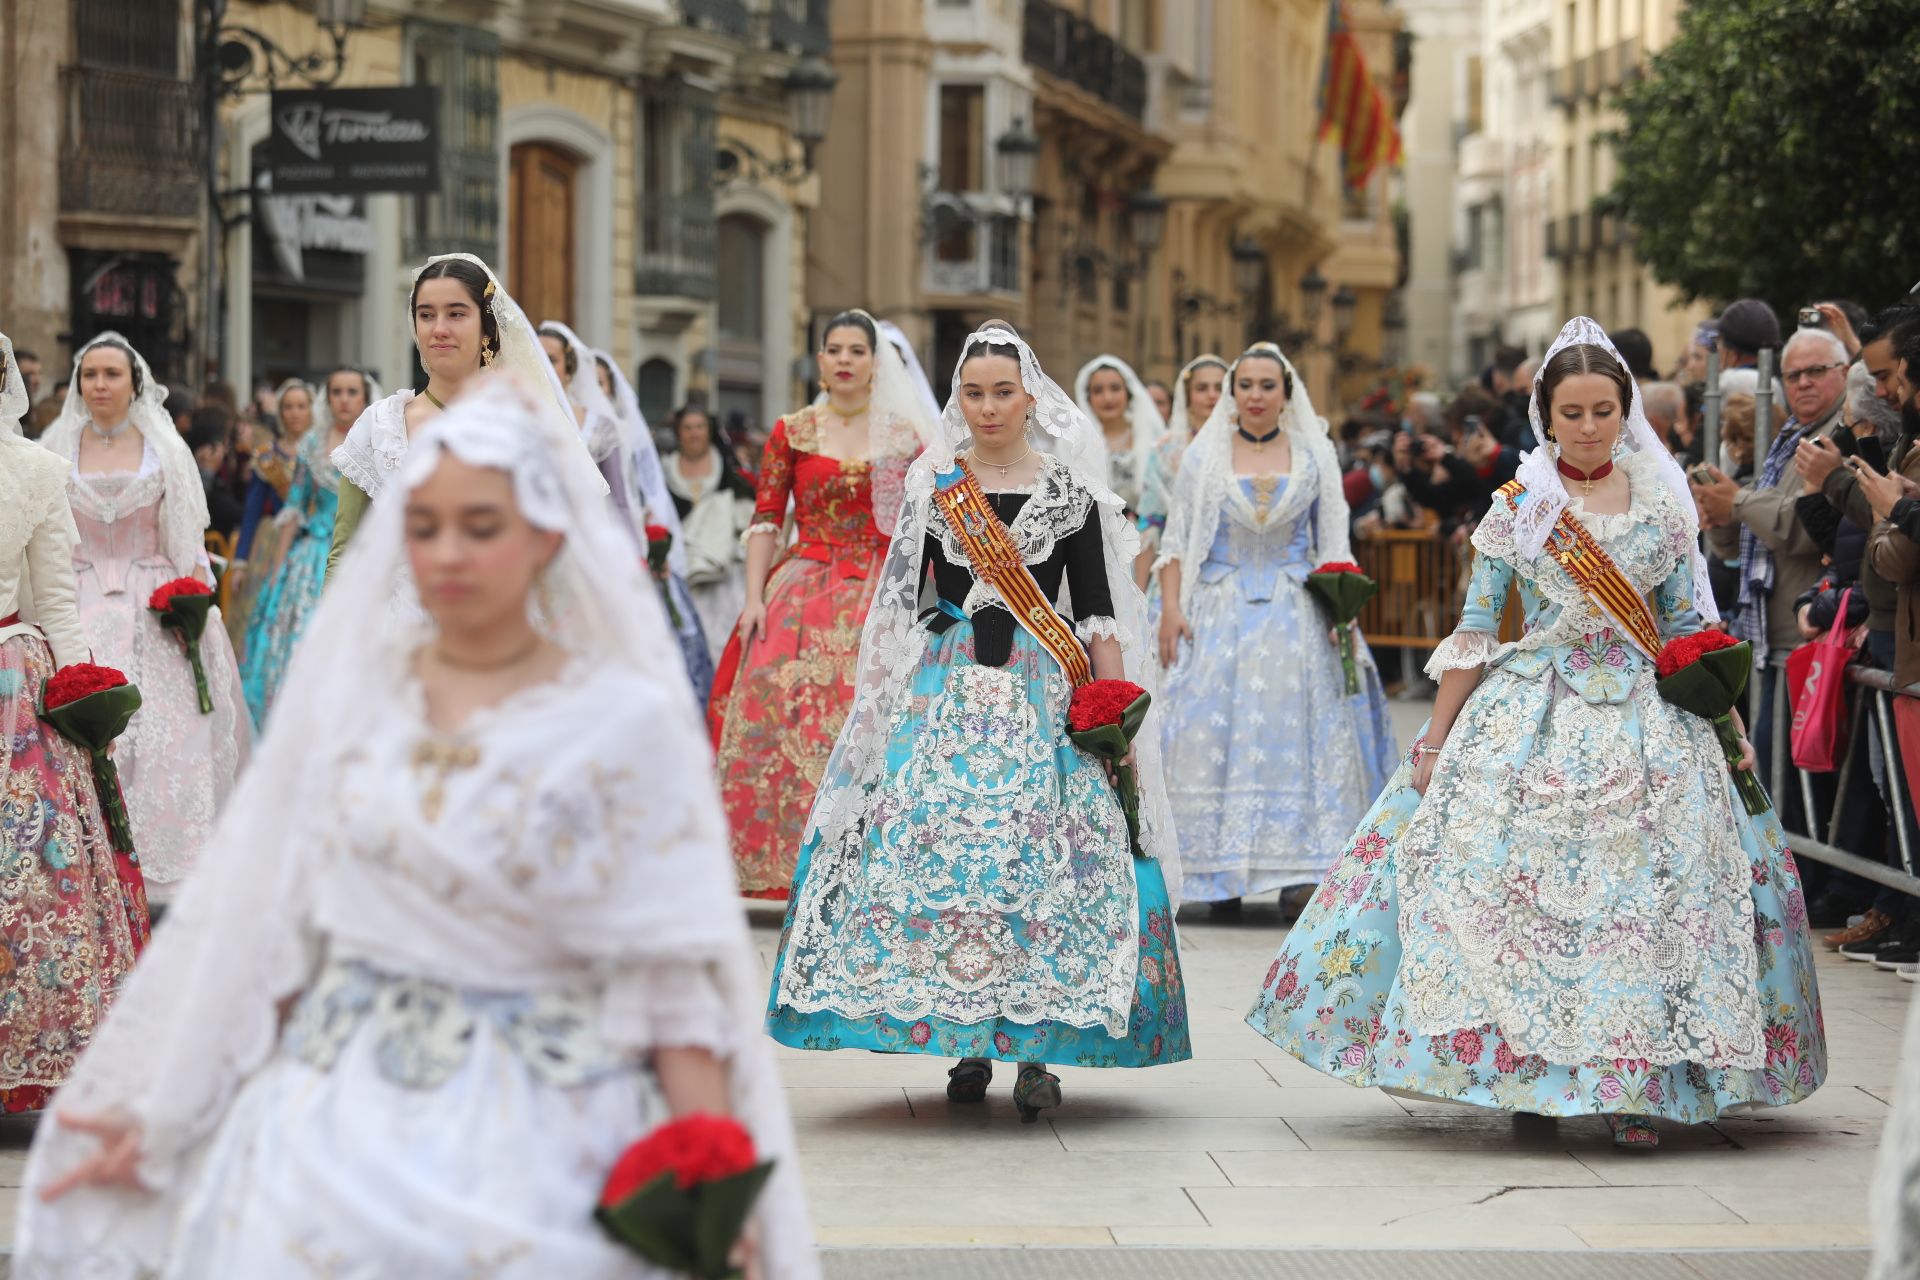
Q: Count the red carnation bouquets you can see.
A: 7